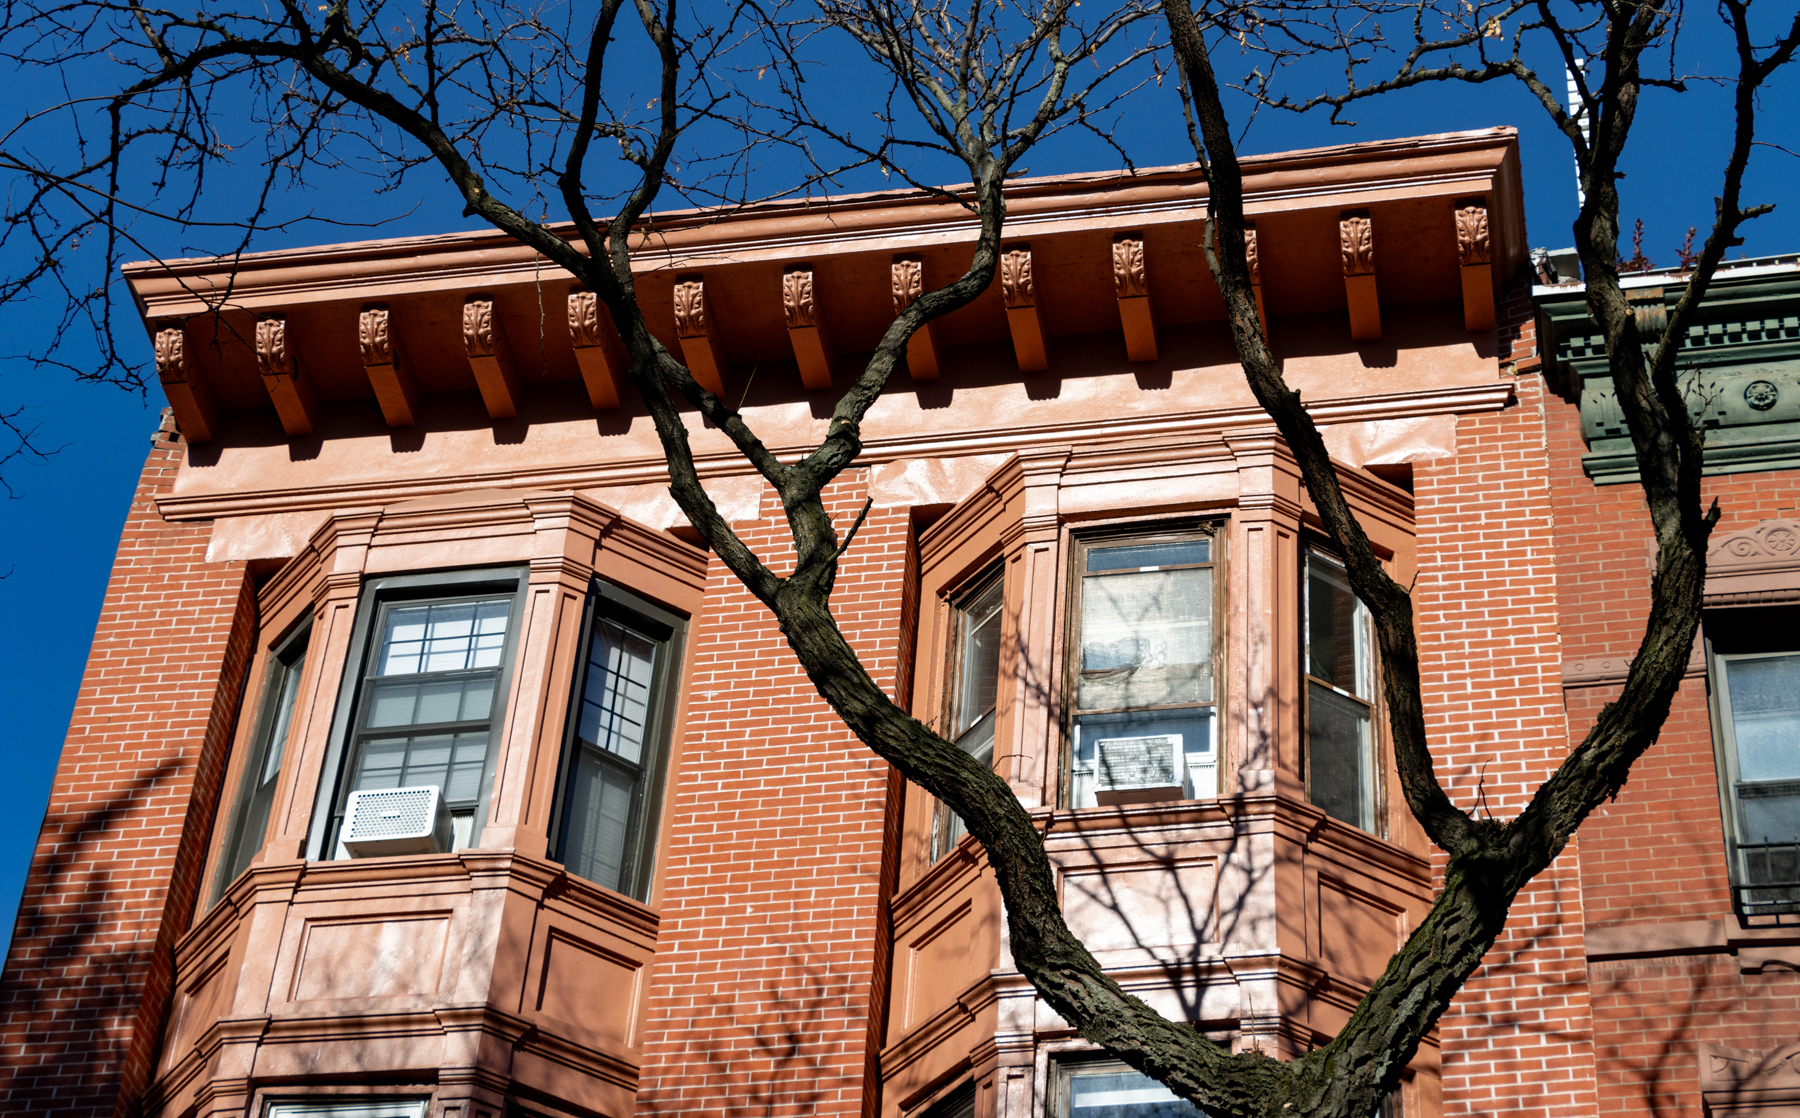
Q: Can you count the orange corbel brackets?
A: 13